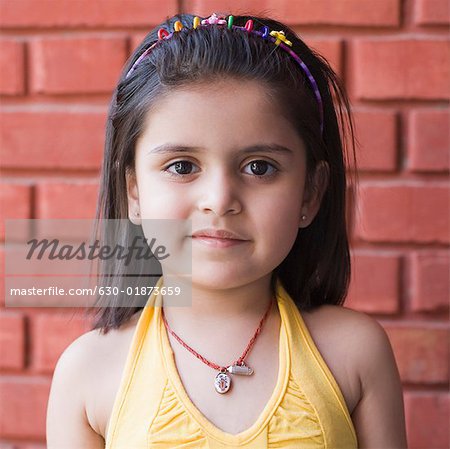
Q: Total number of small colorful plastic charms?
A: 8